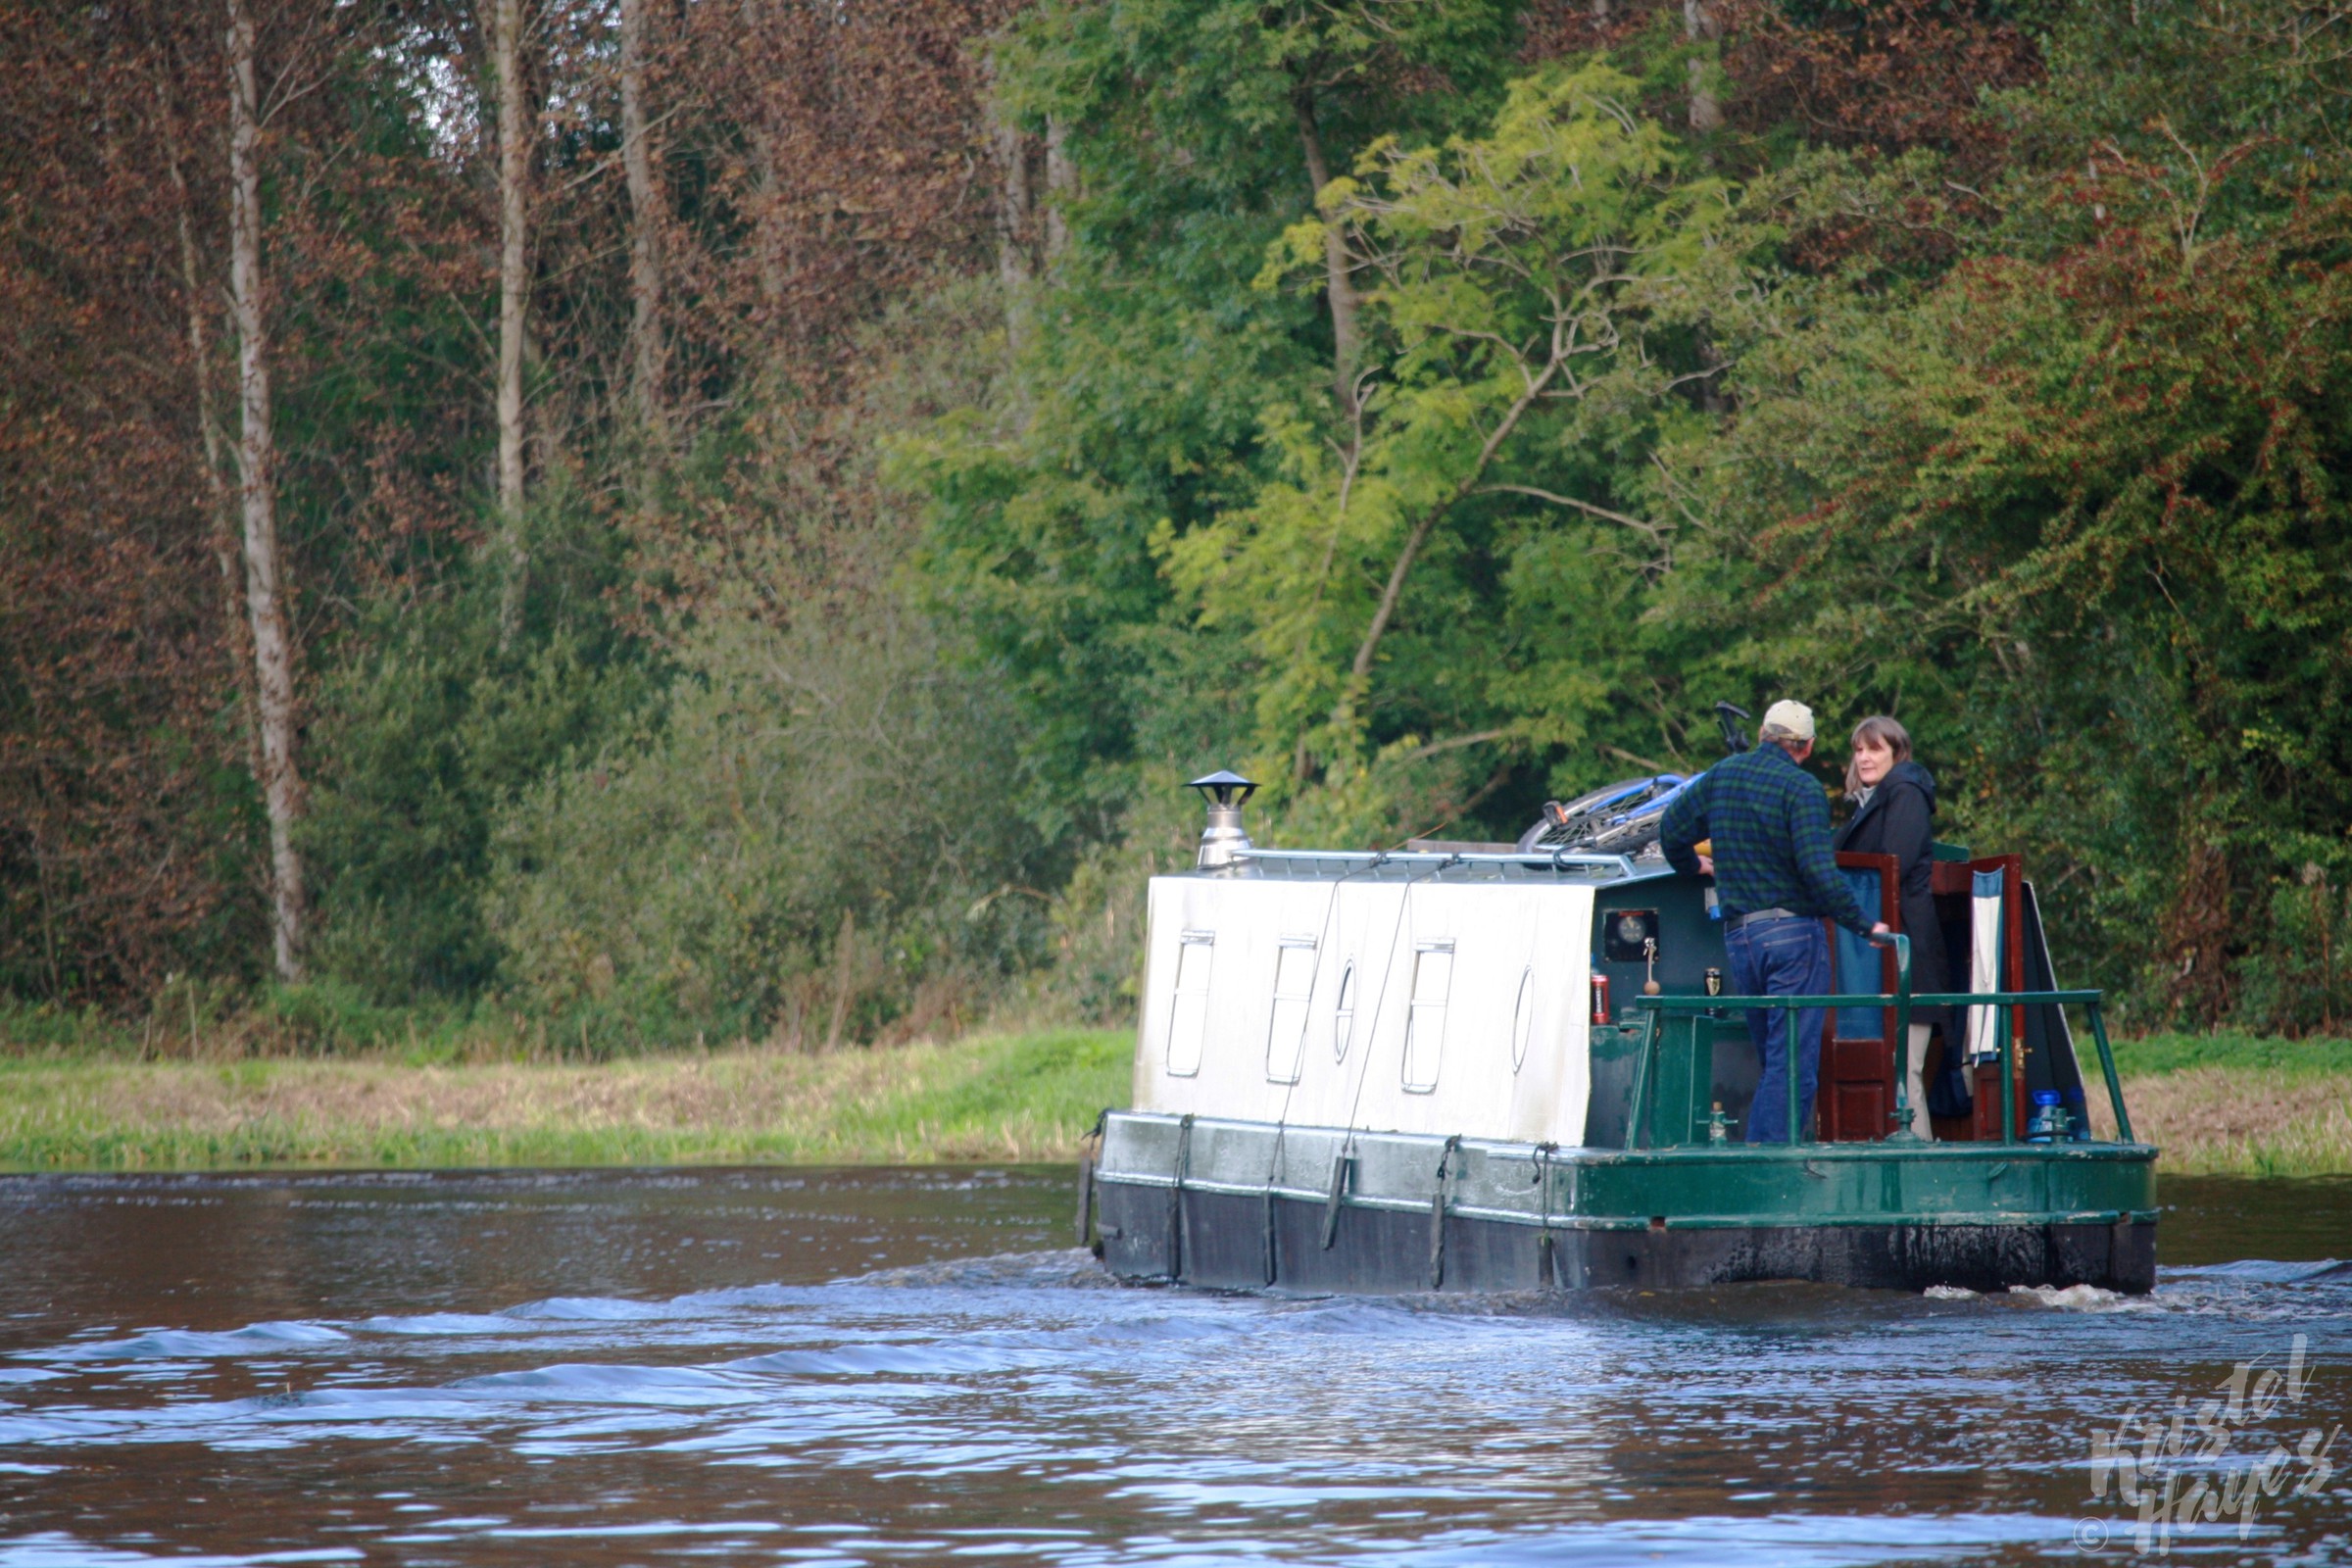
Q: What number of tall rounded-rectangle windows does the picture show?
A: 3